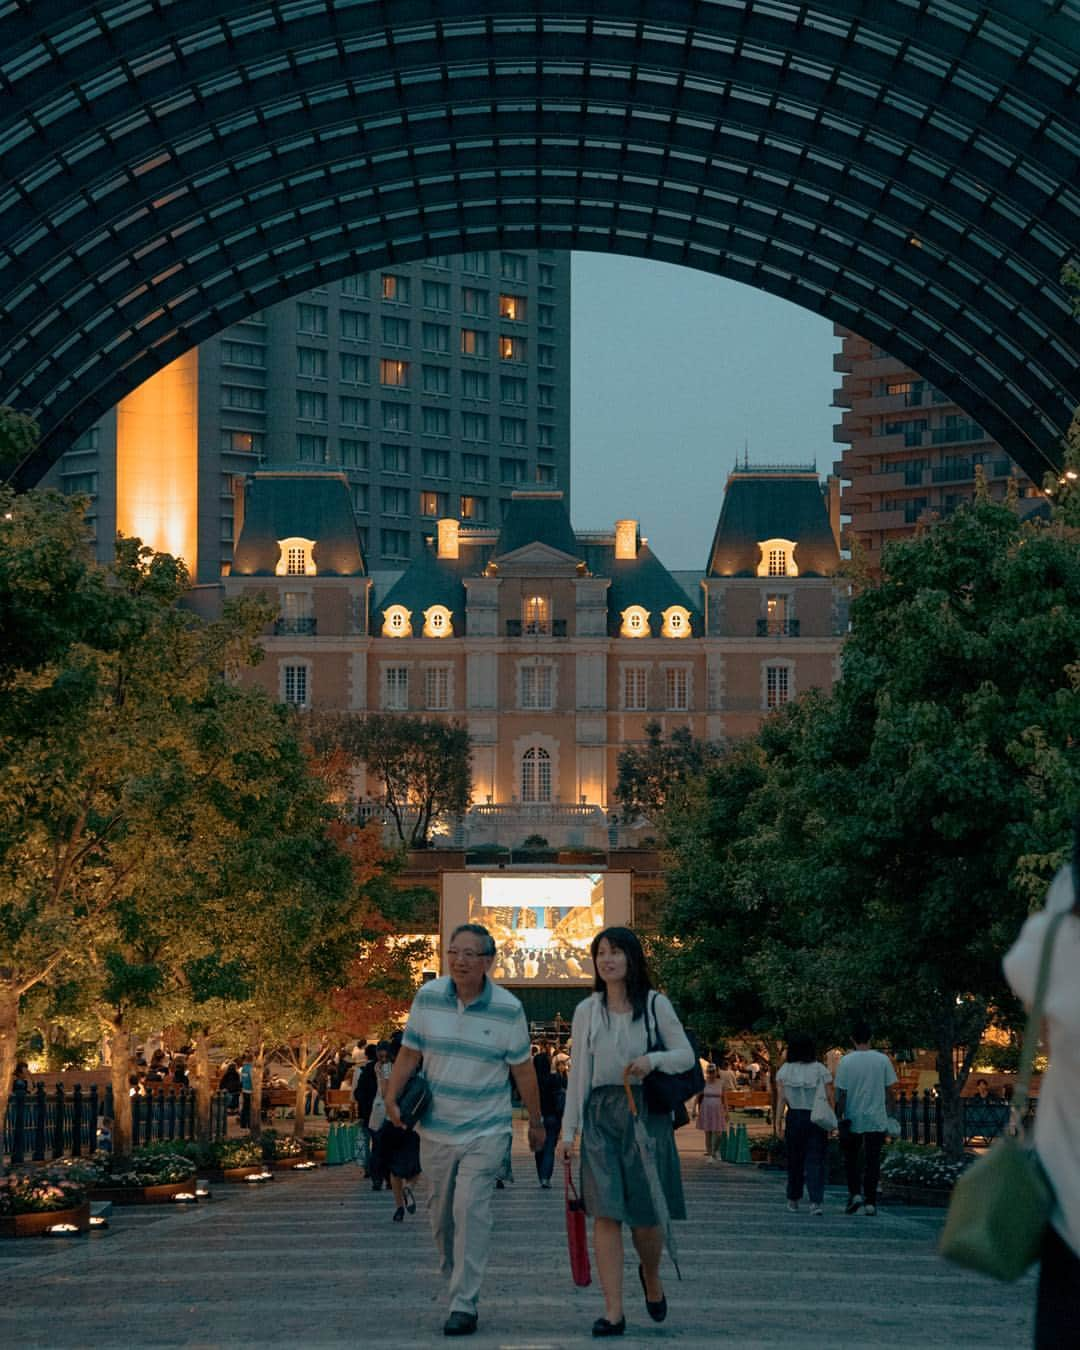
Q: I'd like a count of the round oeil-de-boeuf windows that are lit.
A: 4